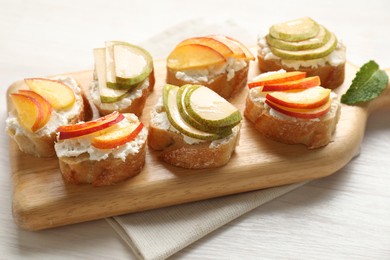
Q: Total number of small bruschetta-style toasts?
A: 7